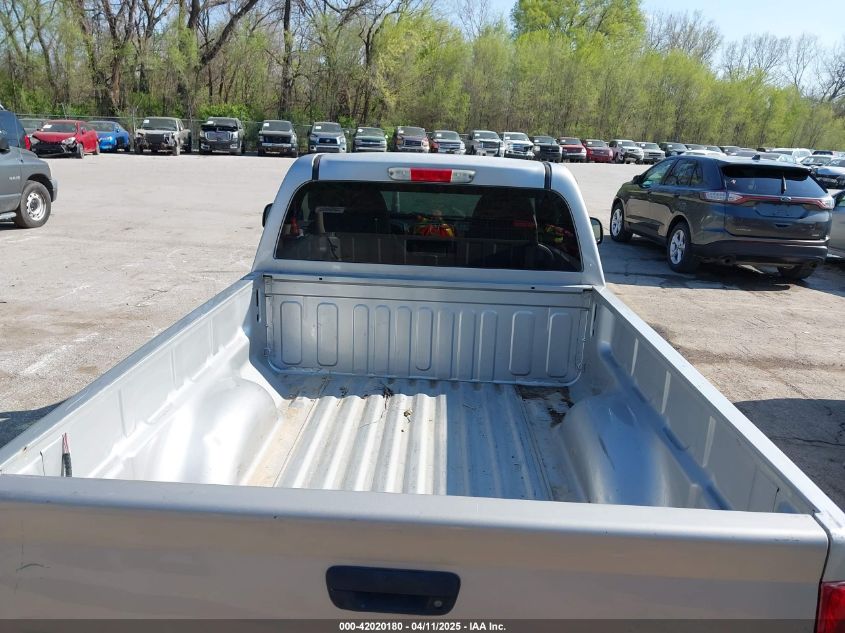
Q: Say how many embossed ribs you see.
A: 11